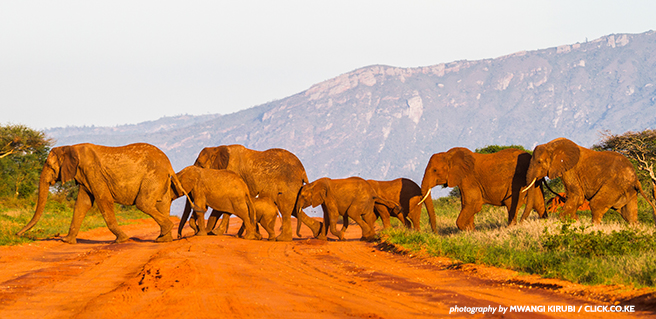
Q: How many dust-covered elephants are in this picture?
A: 8